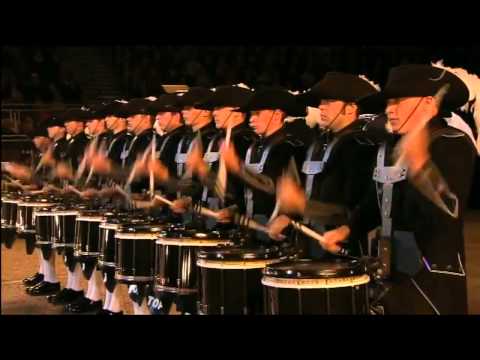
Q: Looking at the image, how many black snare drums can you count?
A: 10